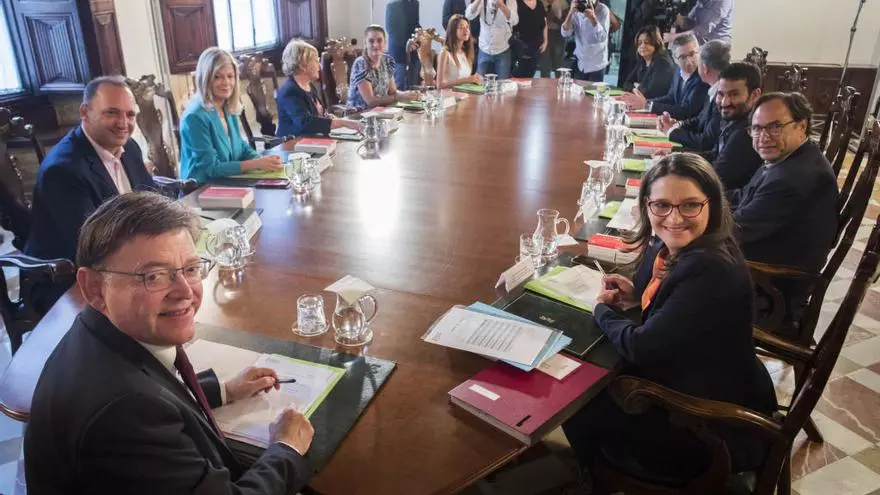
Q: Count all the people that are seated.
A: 12